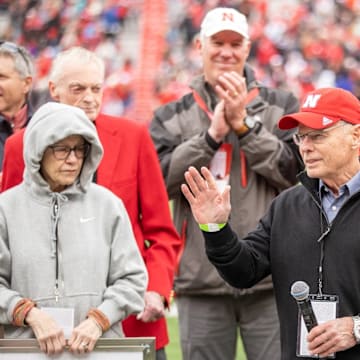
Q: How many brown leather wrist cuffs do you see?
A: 2